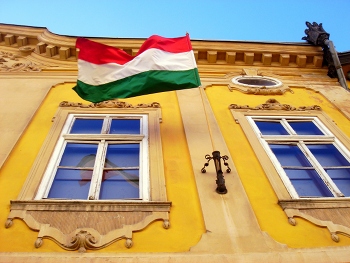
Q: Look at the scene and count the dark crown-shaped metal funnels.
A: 1